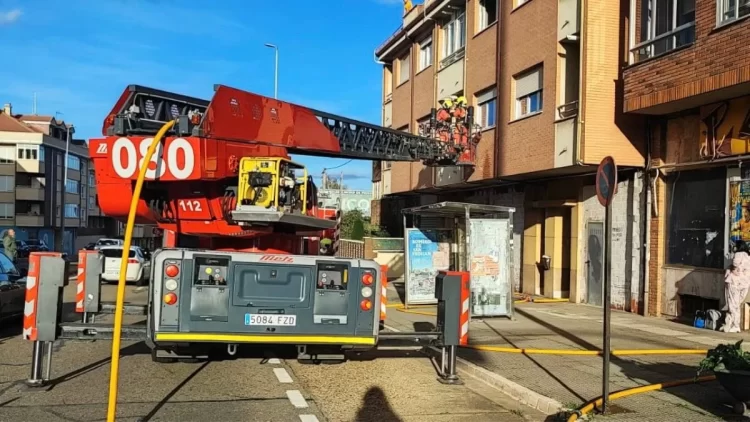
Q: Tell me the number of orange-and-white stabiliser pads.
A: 4